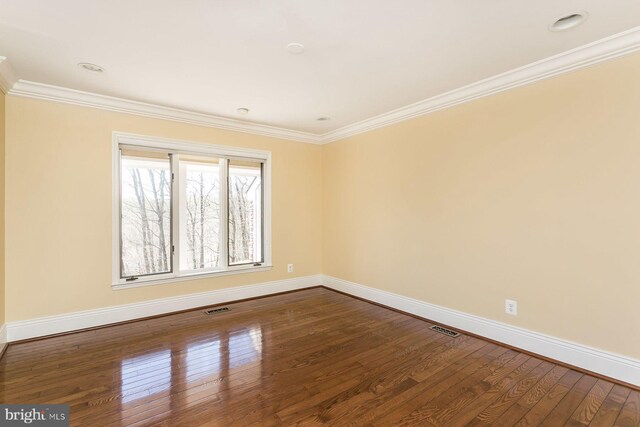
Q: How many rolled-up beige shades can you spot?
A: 3